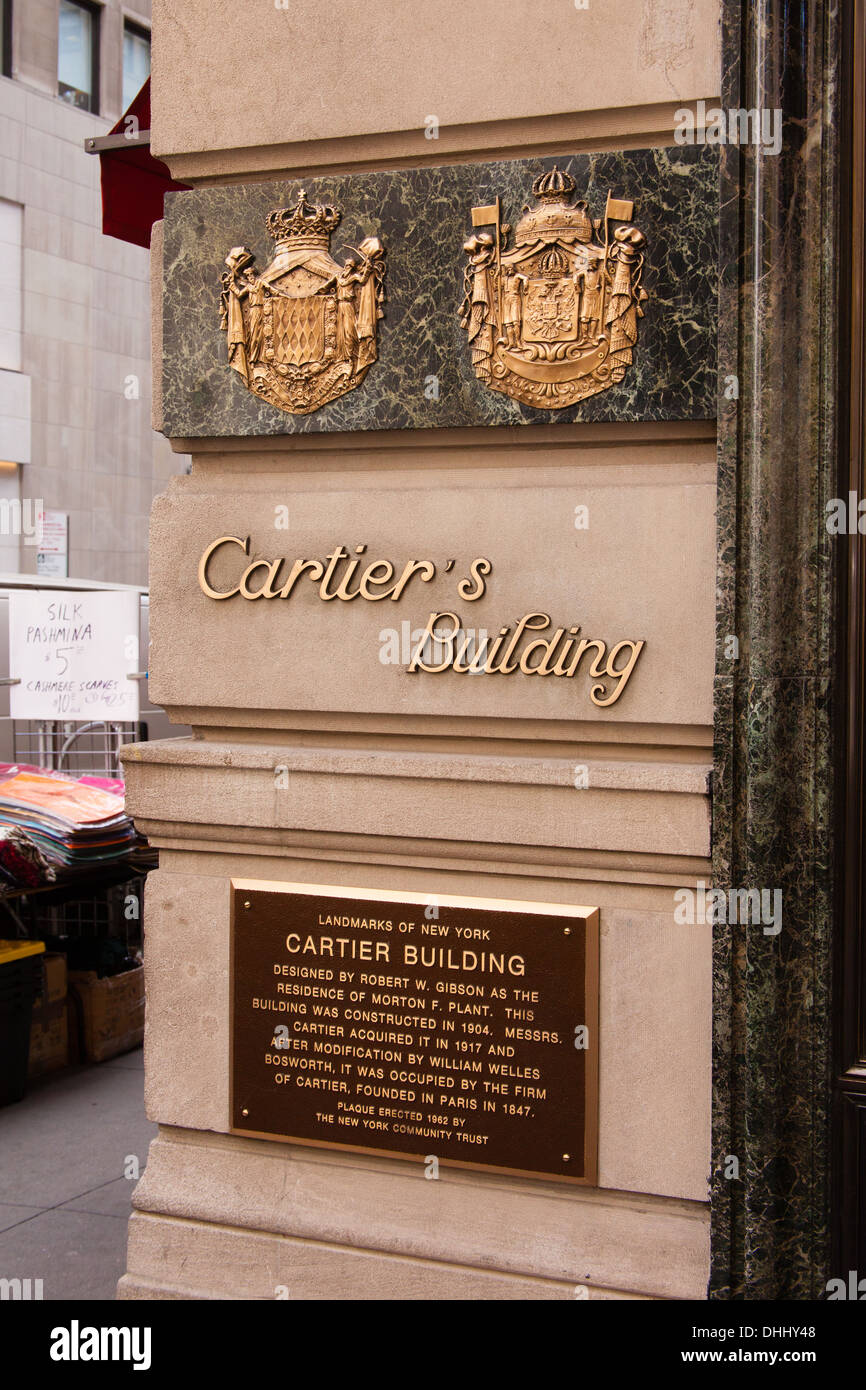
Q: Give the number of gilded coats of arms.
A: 2